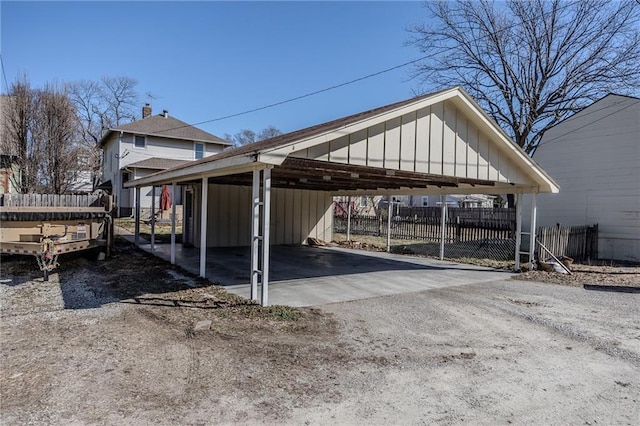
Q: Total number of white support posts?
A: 11